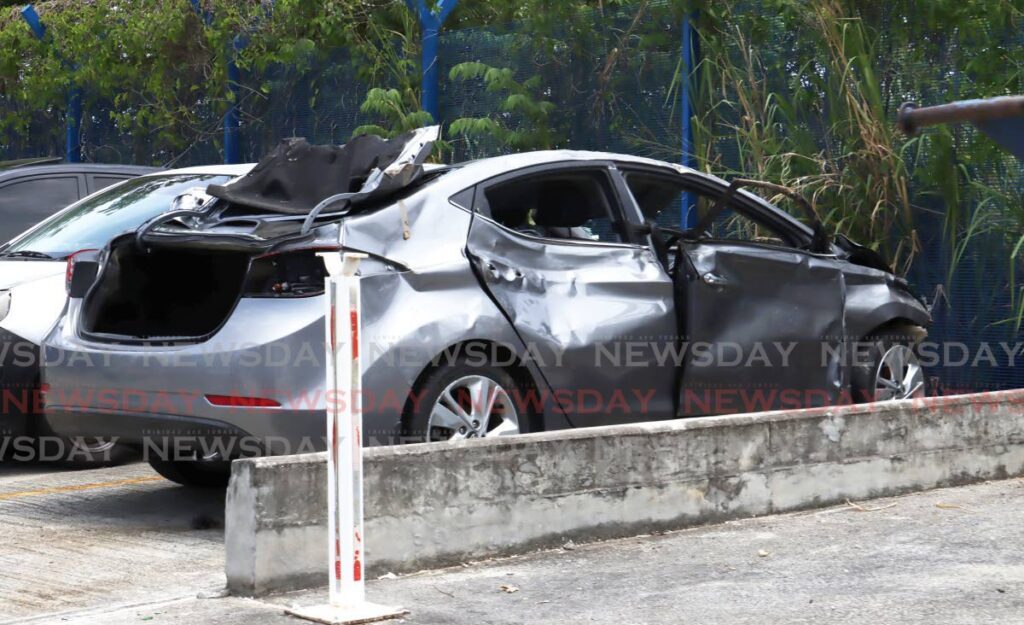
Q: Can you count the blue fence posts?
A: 4